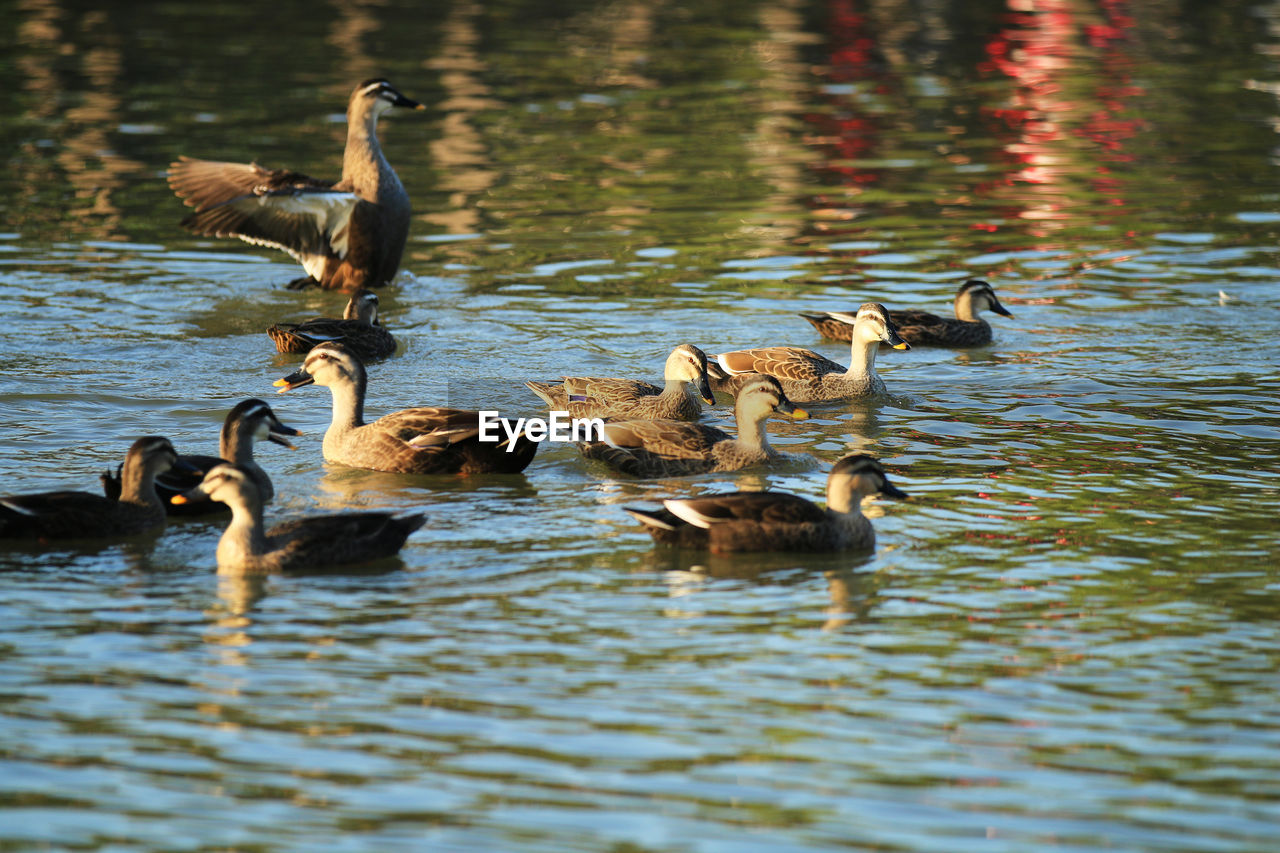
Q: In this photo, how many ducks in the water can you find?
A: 11